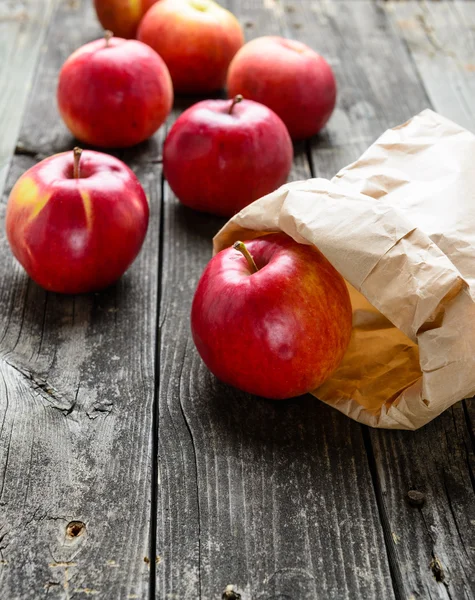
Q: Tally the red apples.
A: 7